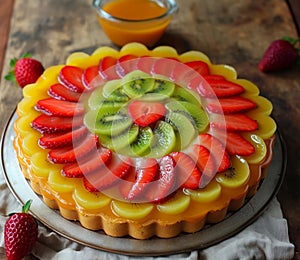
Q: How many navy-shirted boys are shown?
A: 0